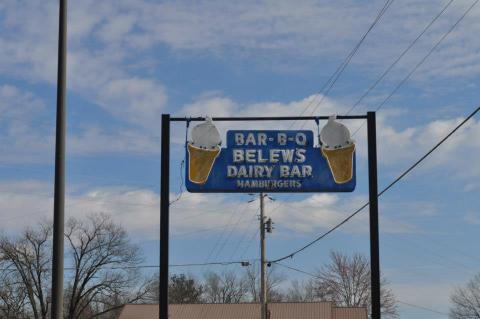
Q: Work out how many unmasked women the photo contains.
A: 0